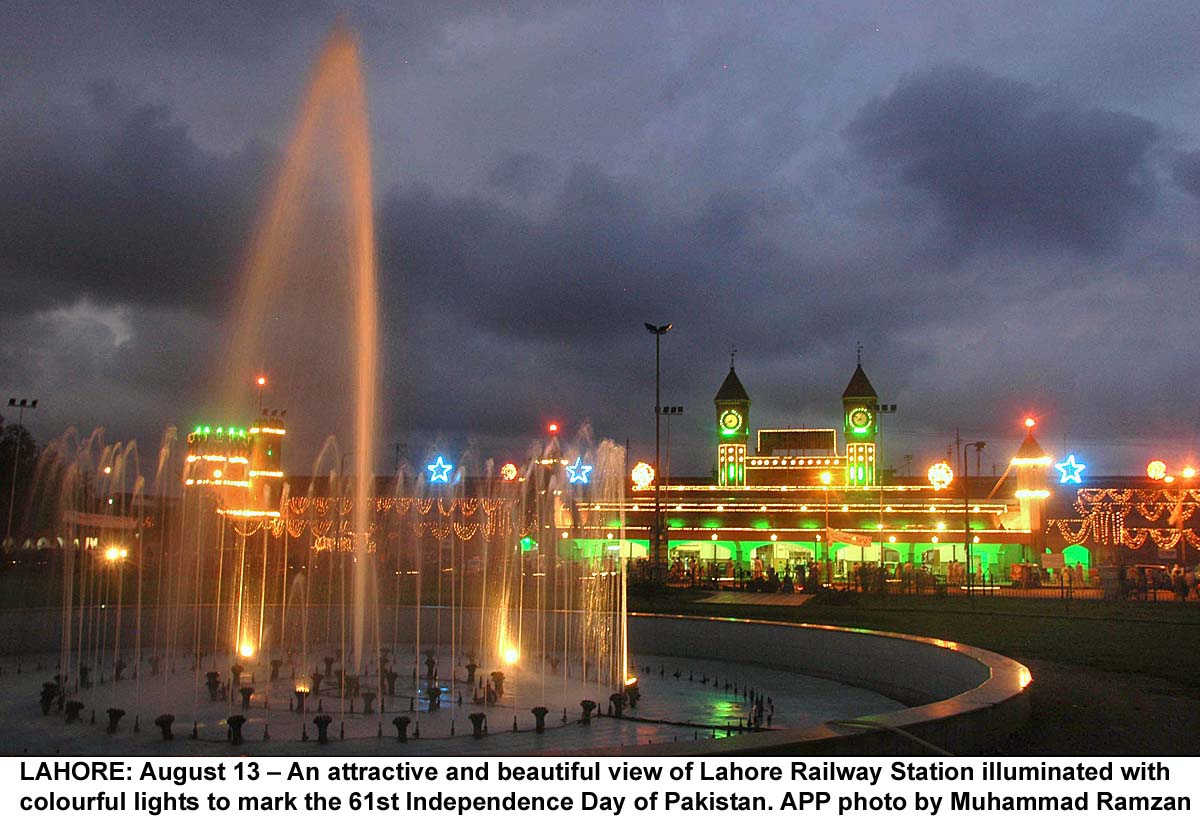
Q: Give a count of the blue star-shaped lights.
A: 3